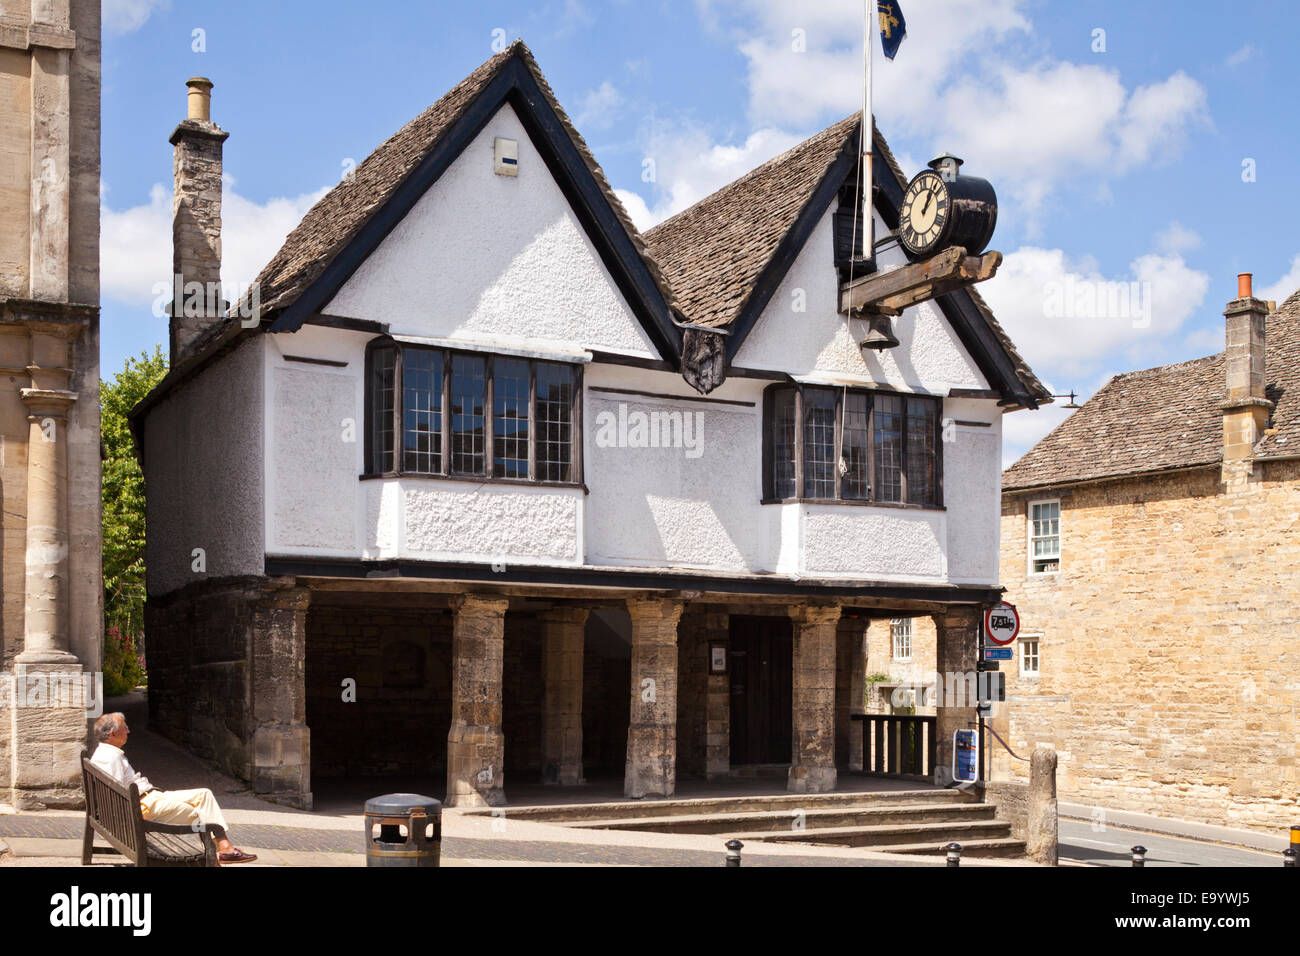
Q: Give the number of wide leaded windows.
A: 2